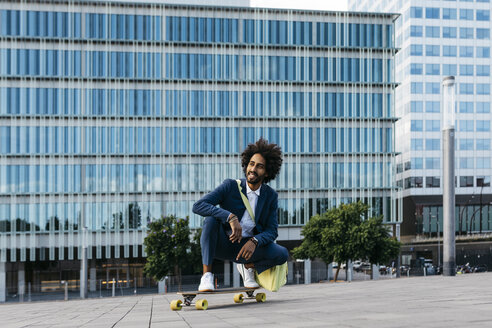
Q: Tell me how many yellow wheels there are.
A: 4